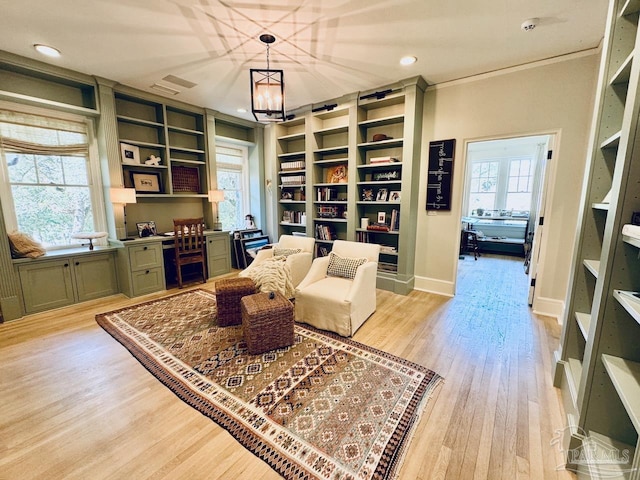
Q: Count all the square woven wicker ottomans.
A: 2